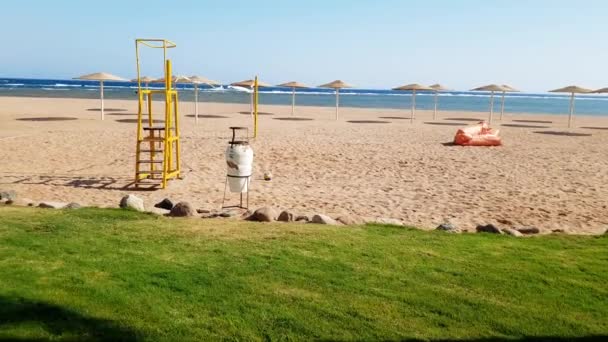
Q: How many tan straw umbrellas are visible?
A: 13